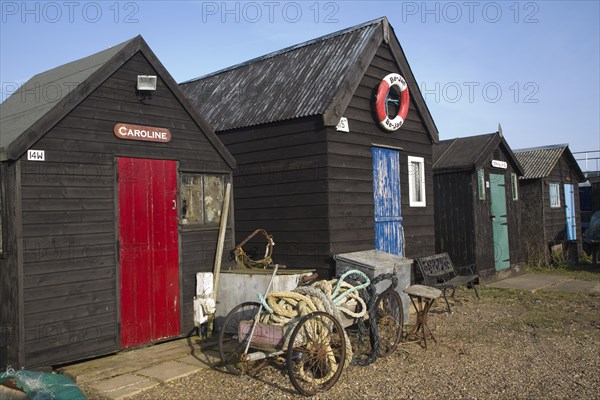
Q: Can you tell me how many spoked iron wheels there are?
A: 3